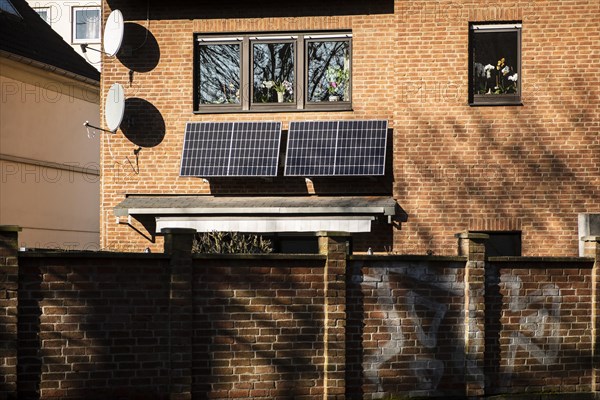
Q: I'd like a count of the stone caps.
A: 5